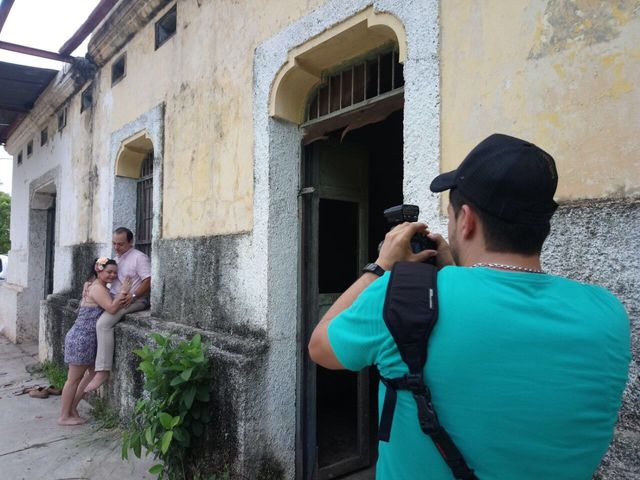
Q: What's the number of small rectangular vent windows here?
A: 7